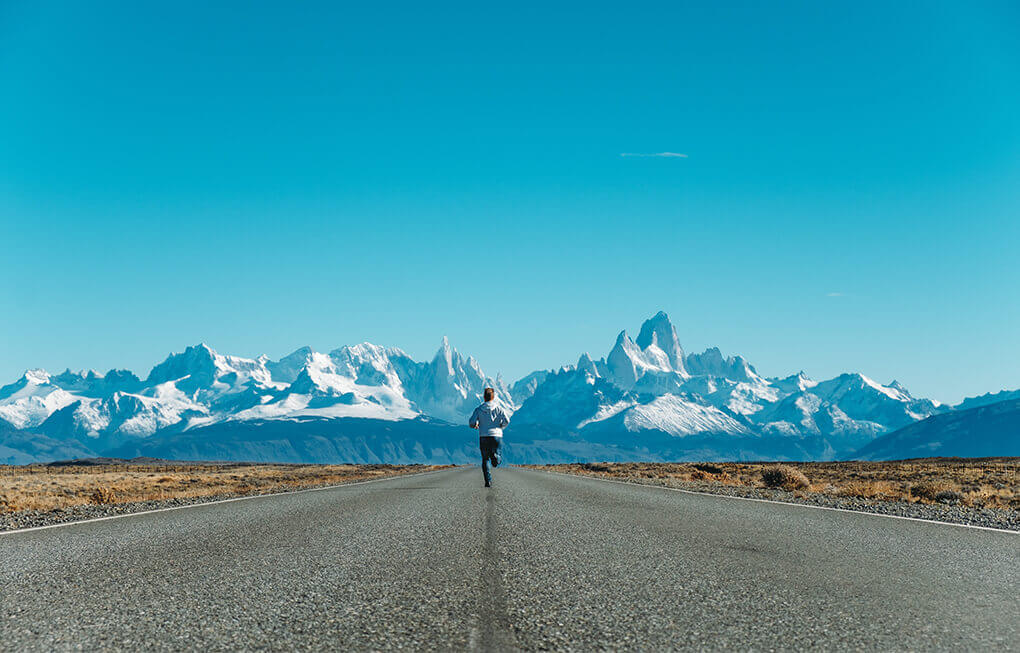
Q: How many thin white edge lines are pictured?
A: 2